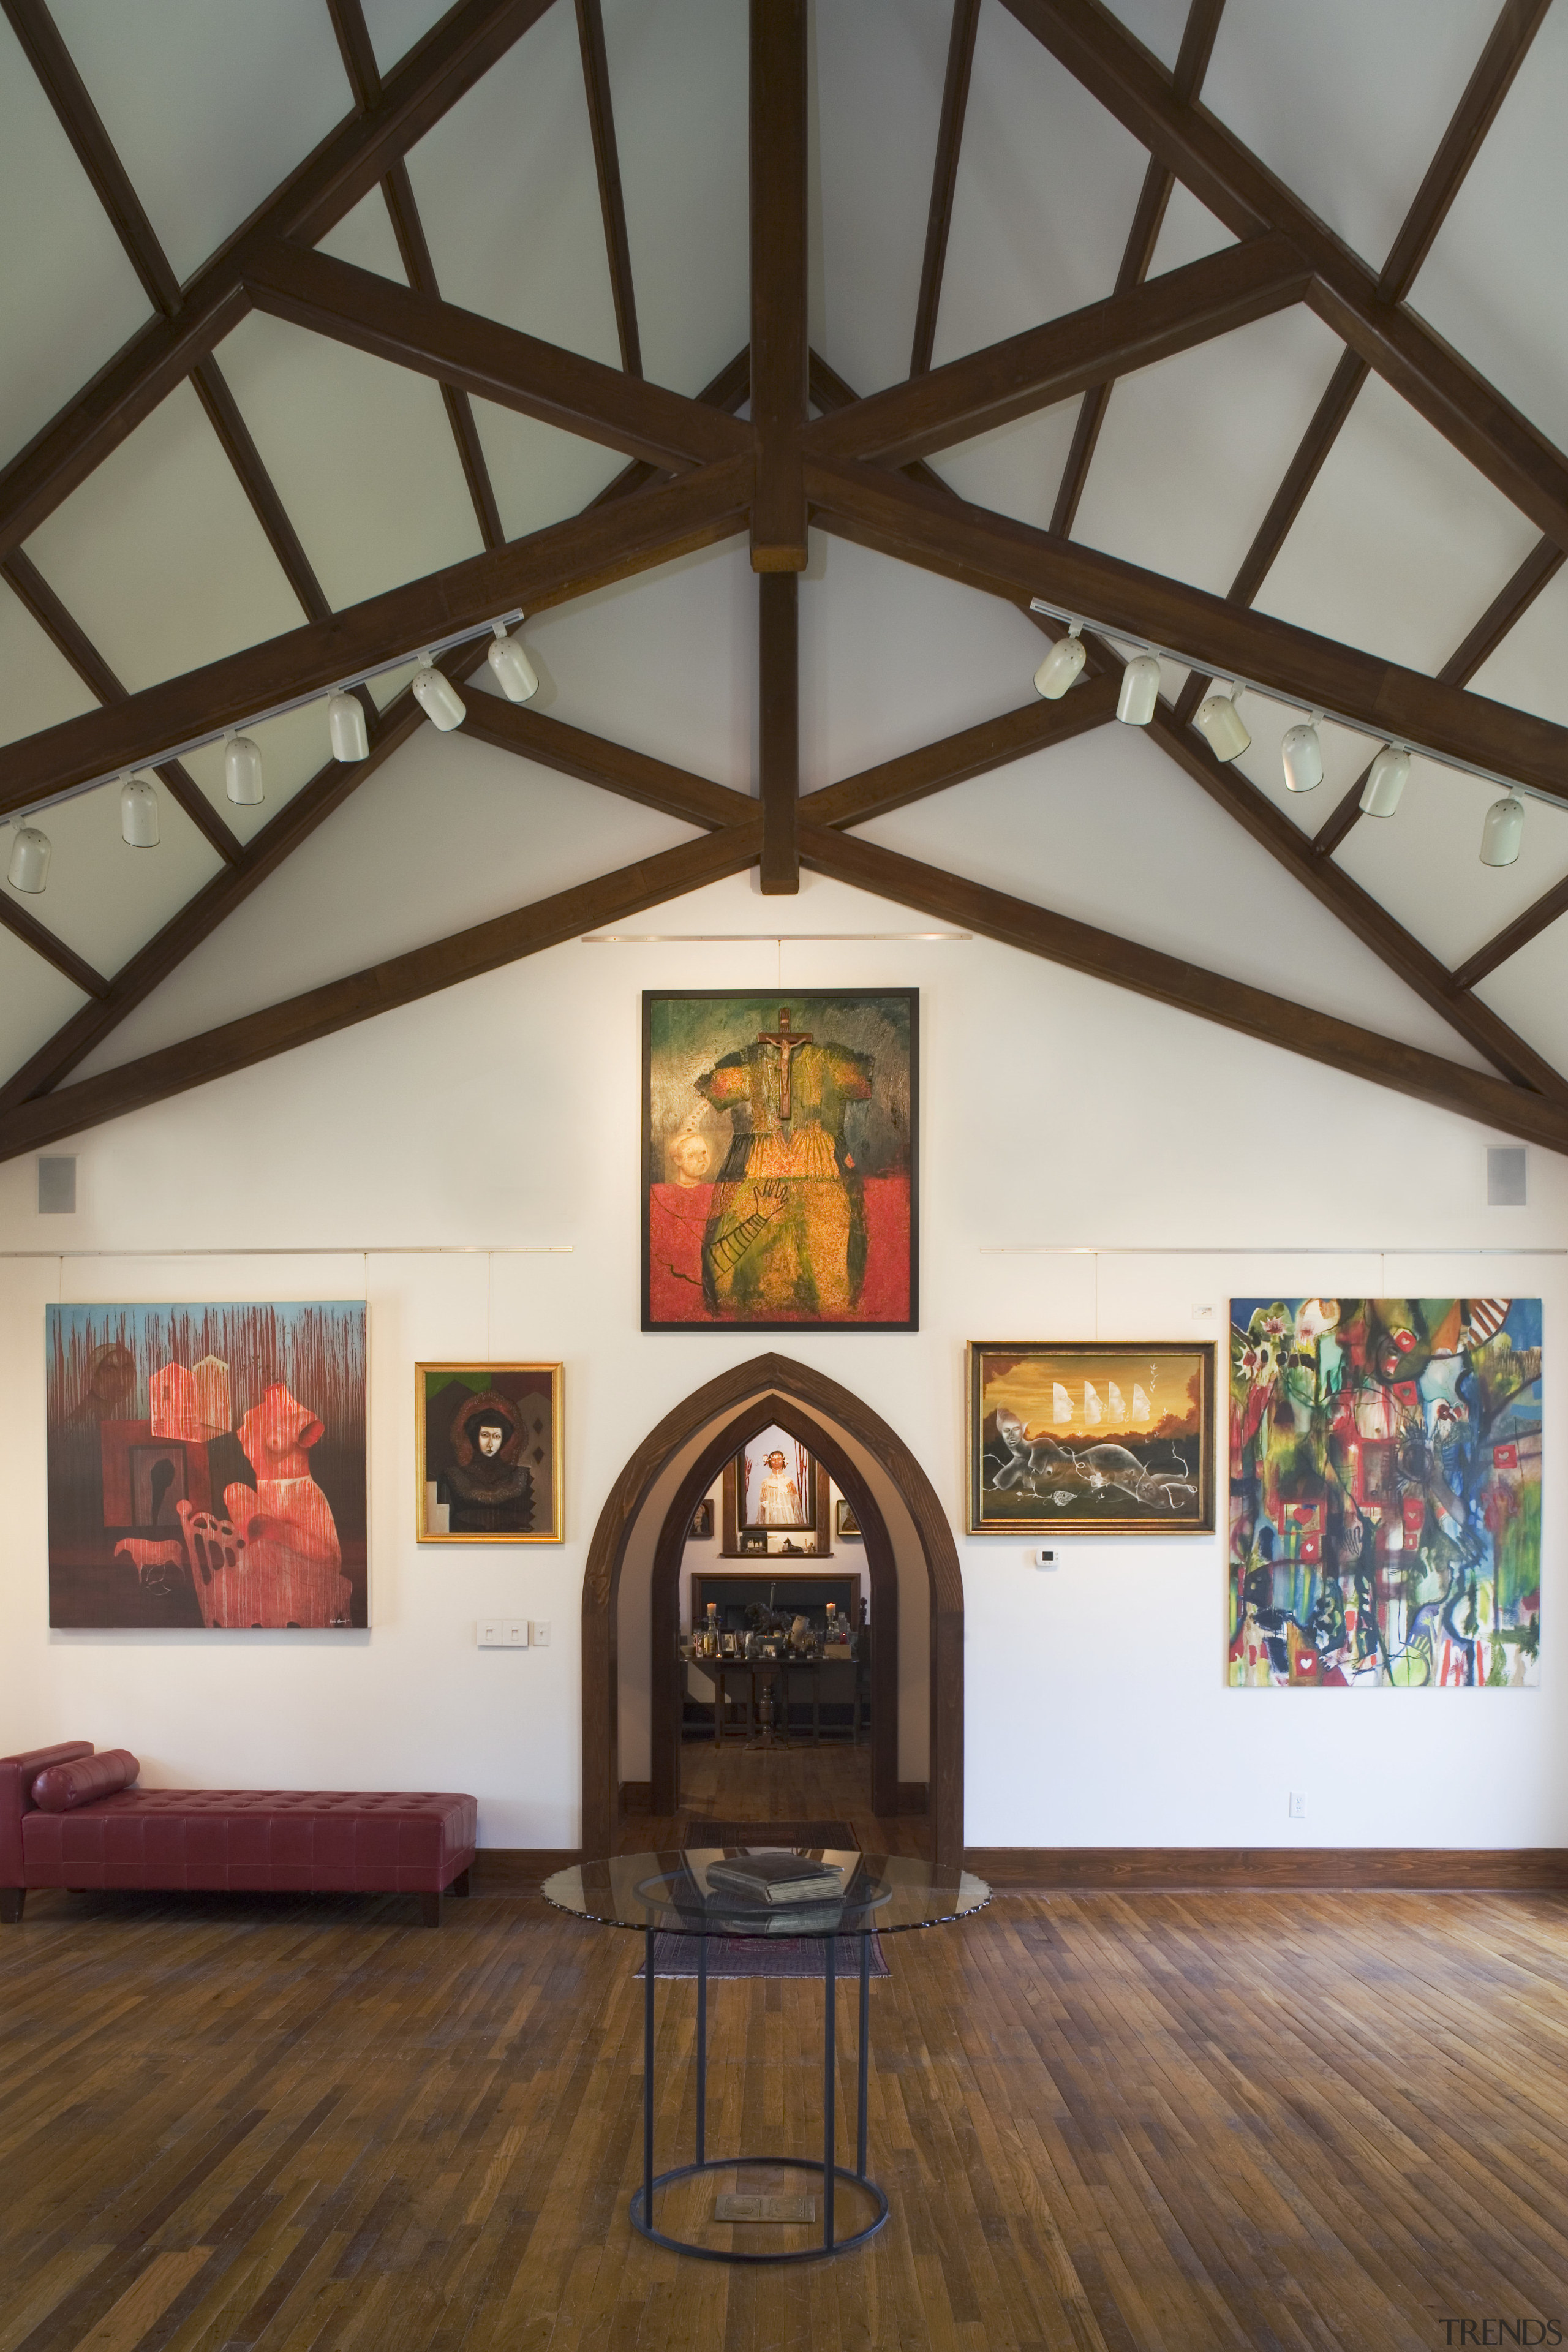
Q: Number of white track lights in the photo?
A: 12